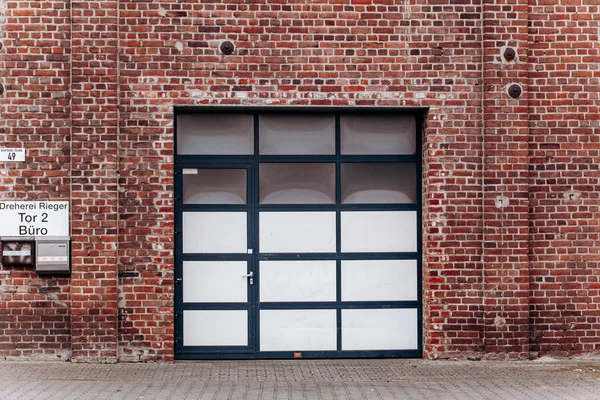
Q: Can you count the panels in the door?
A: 15